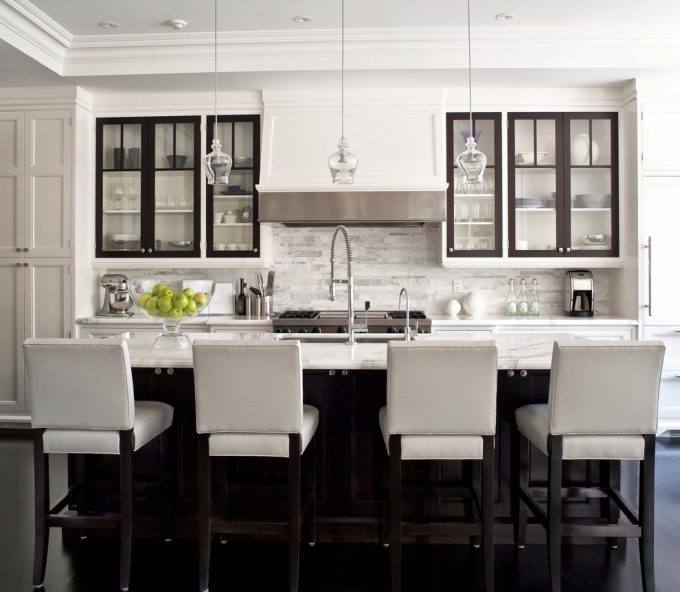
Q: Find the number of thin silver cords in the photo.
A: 3